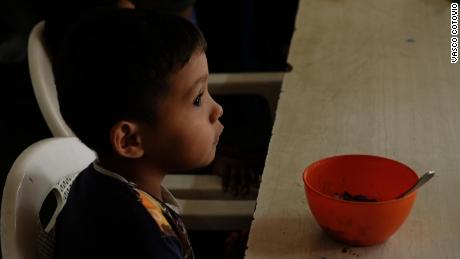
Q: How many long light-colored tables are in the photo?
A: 1